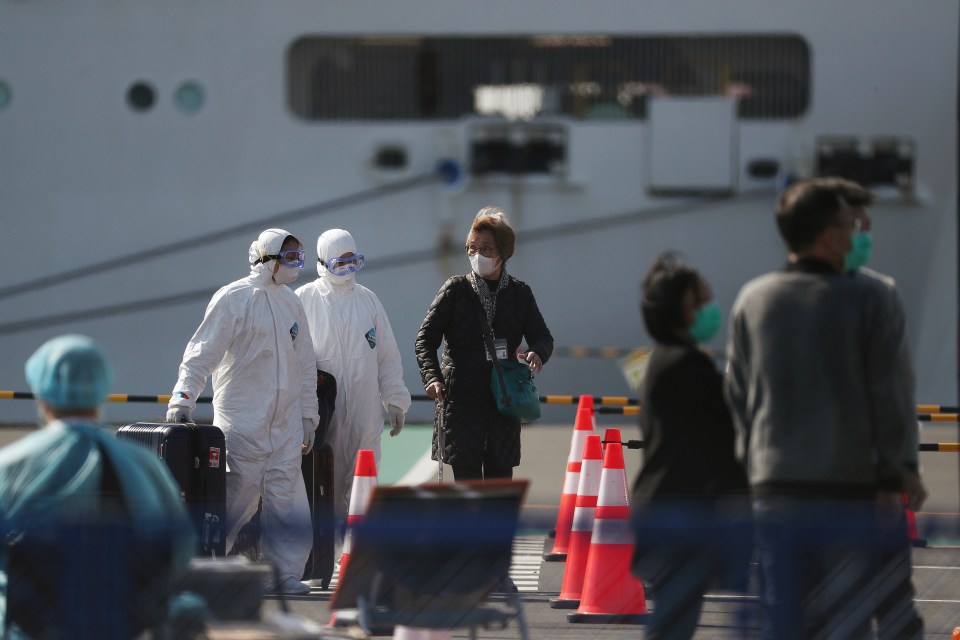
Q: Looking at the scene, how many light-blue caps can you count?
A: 1